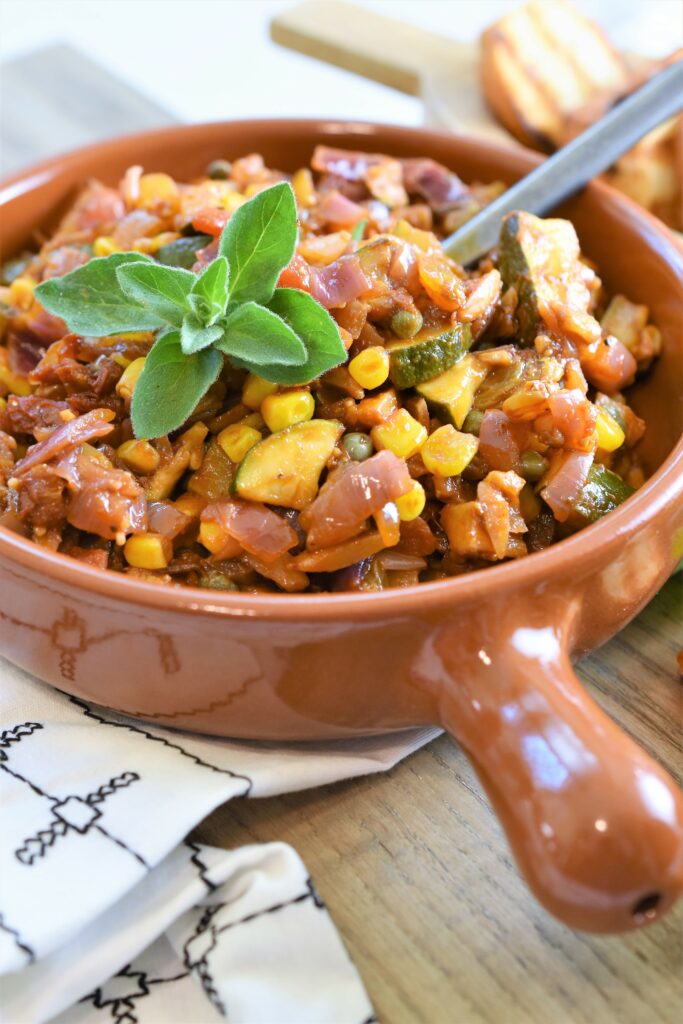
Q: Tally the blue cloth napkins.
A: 0